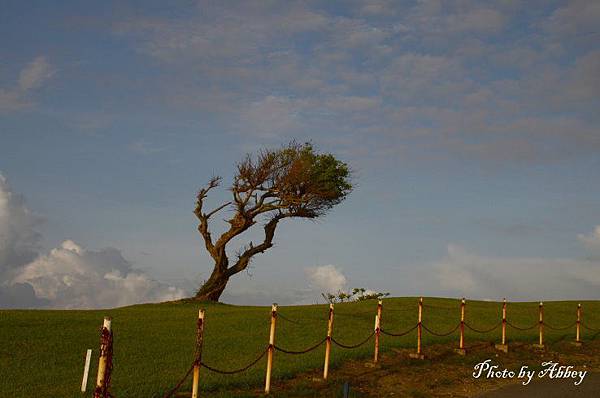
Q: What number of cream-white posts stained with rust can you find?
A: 10